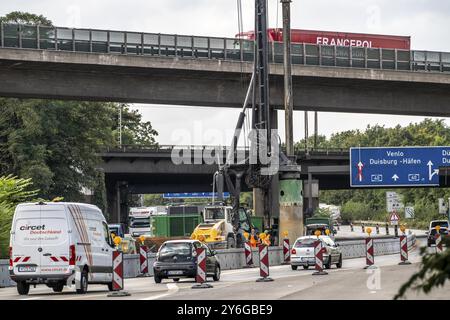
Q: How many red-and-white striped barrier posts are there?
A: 10